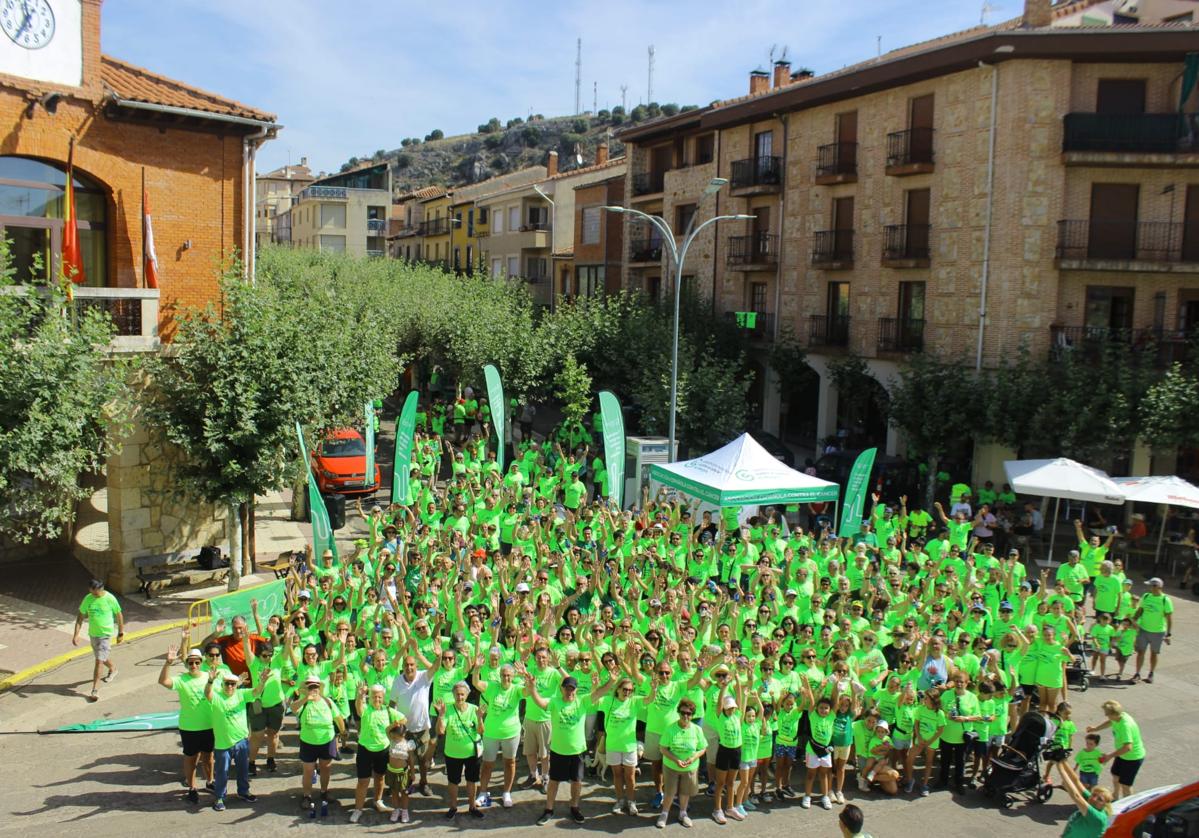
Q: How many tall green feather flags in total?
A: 6